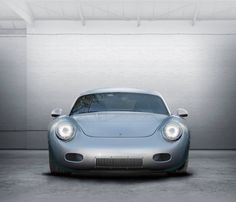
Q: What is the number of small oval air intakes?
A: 2